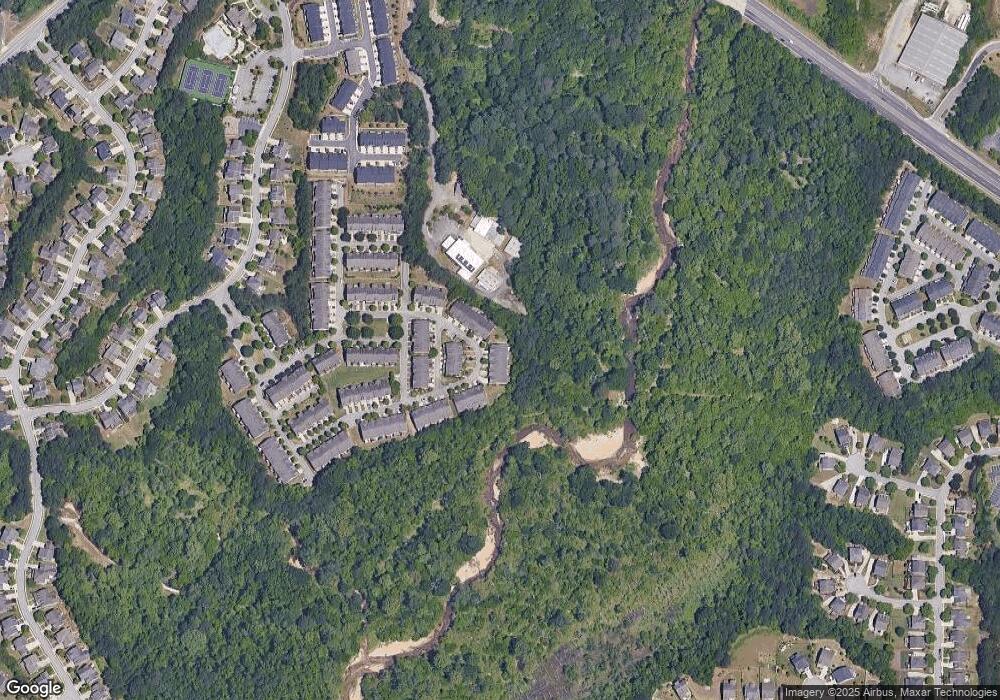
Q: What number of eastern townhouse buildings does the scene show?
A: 15